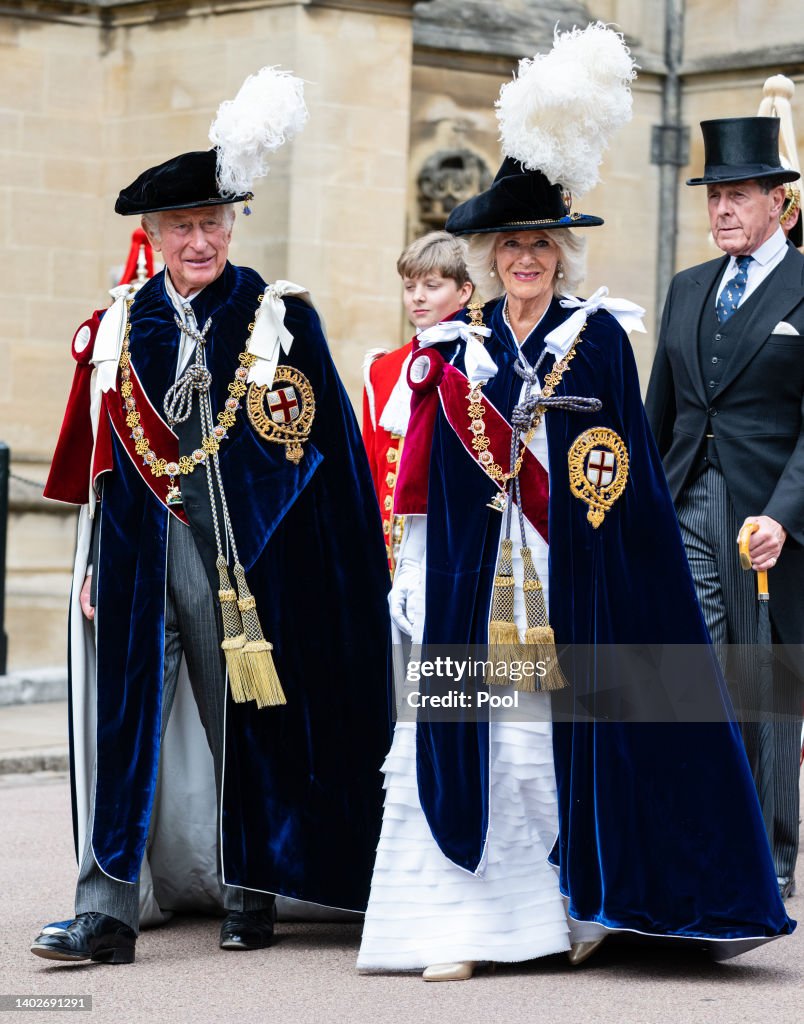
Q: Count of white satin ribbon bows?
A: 4